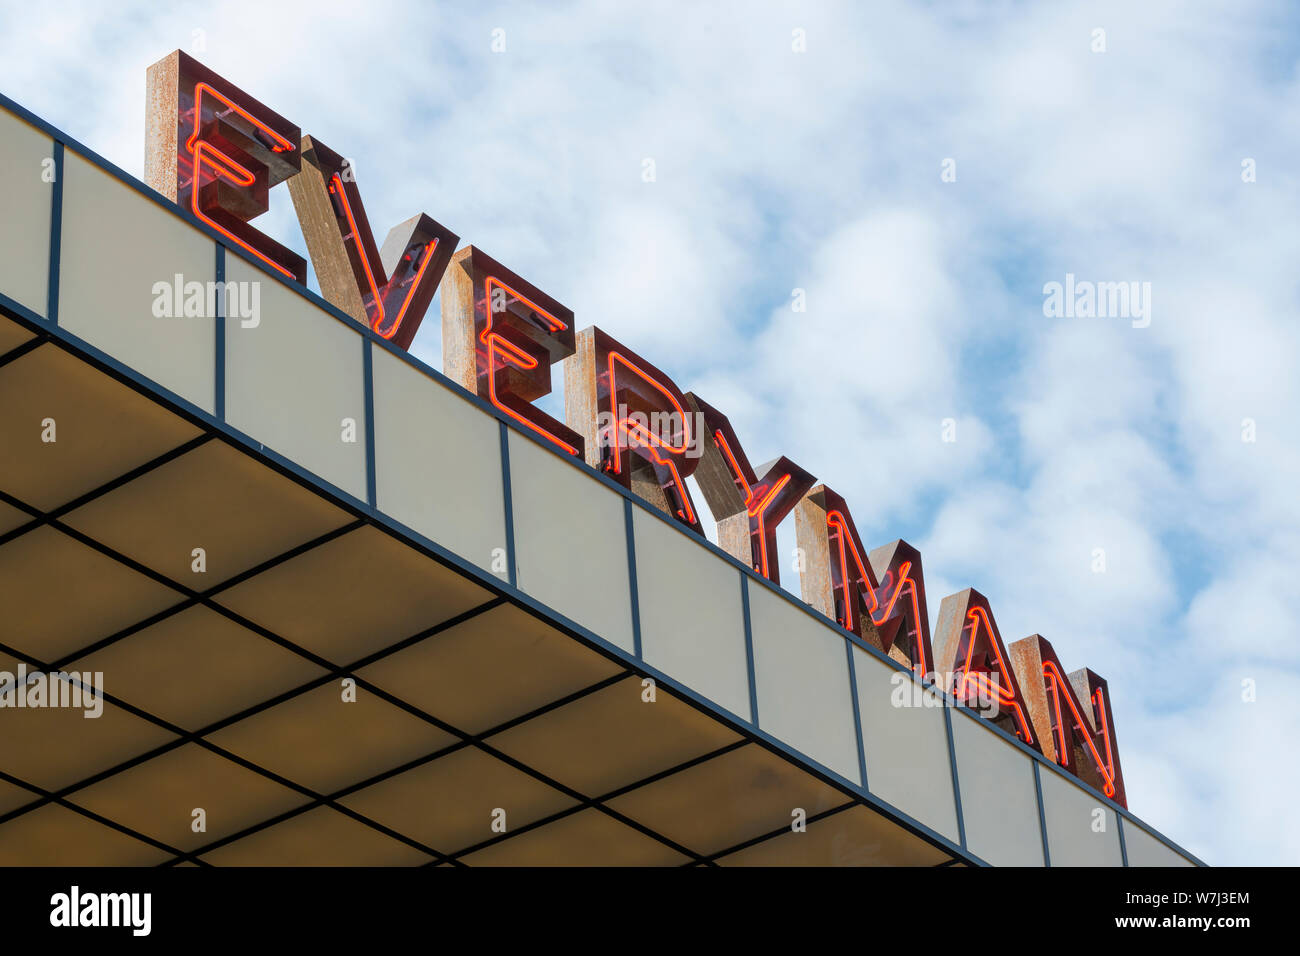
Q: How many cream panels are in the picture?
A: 11